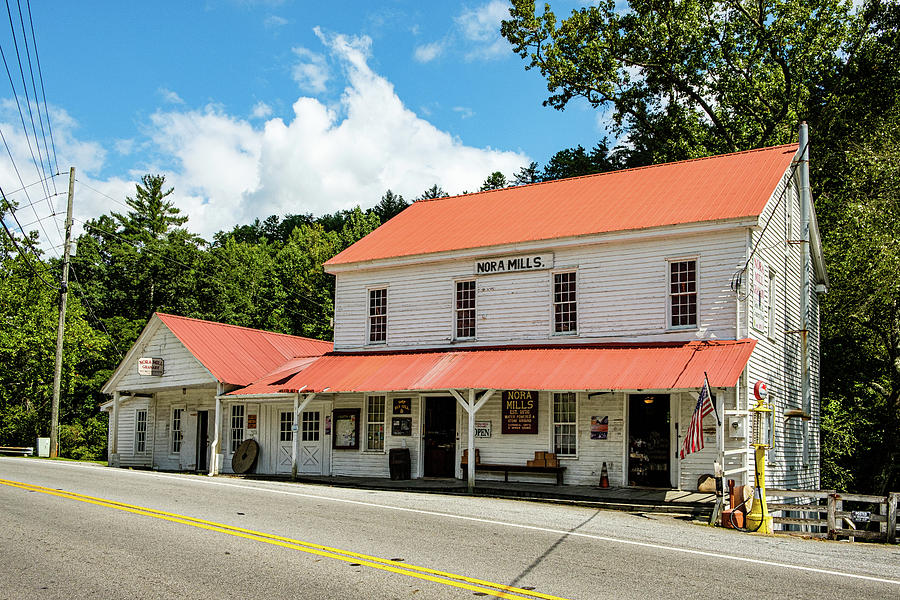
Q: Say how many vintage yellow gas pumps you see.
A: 1